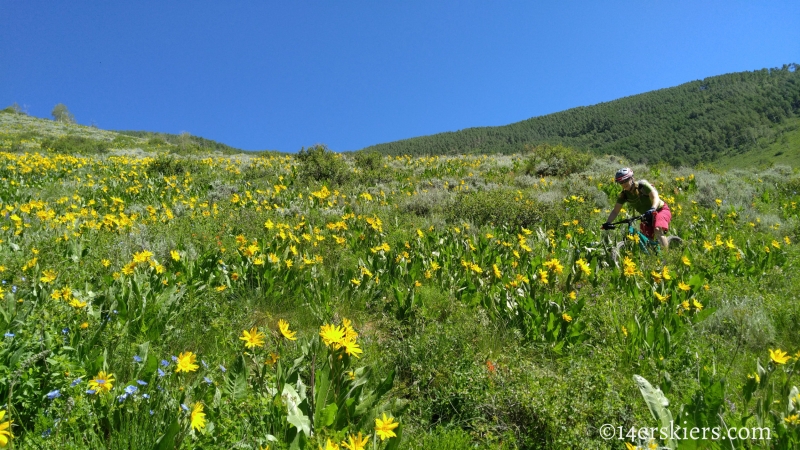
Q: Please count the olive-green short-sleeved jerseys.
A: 1